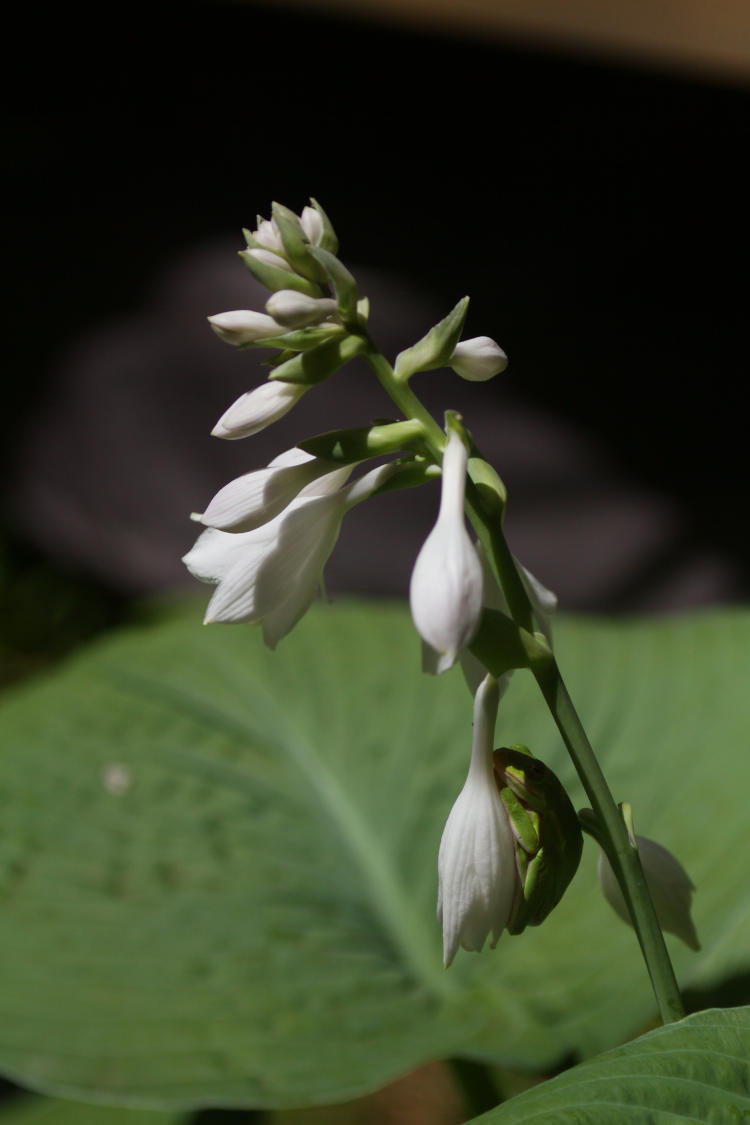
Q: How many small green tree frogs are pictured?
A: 1